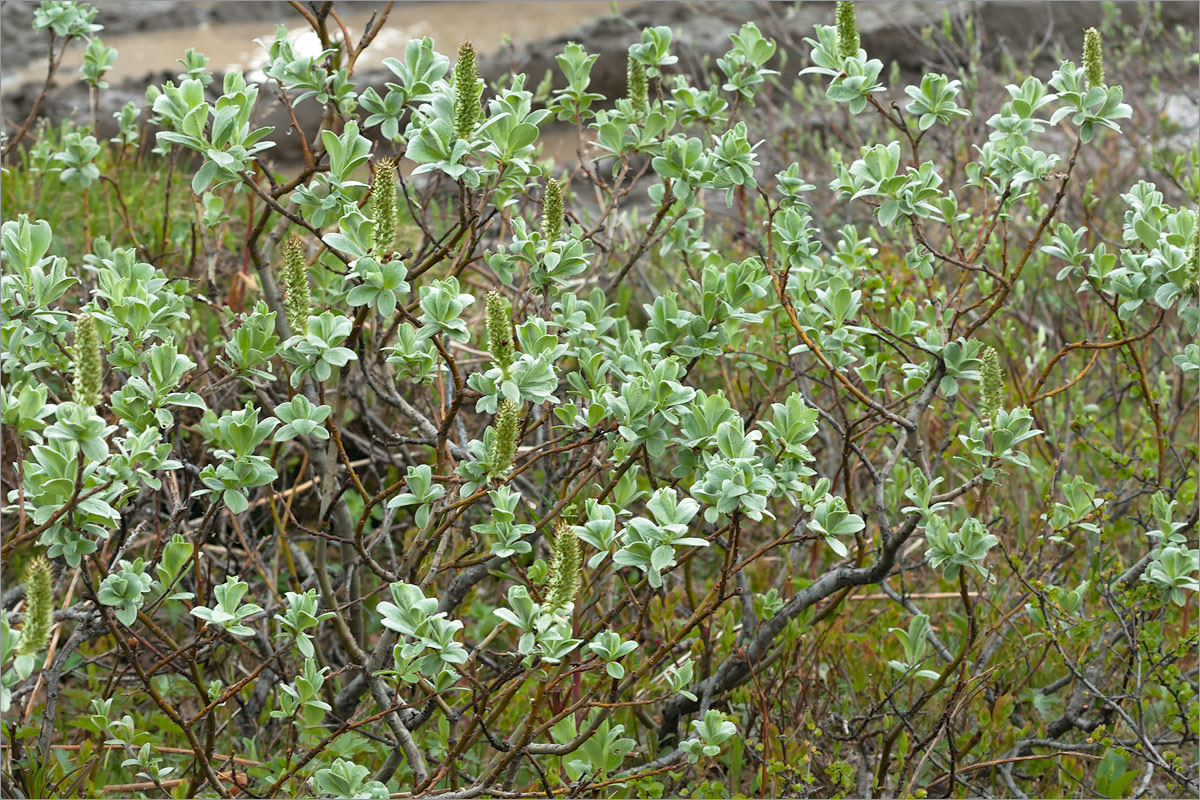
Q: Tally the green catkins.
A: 14